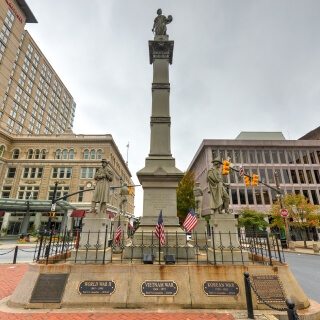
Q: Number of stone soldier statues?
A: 4